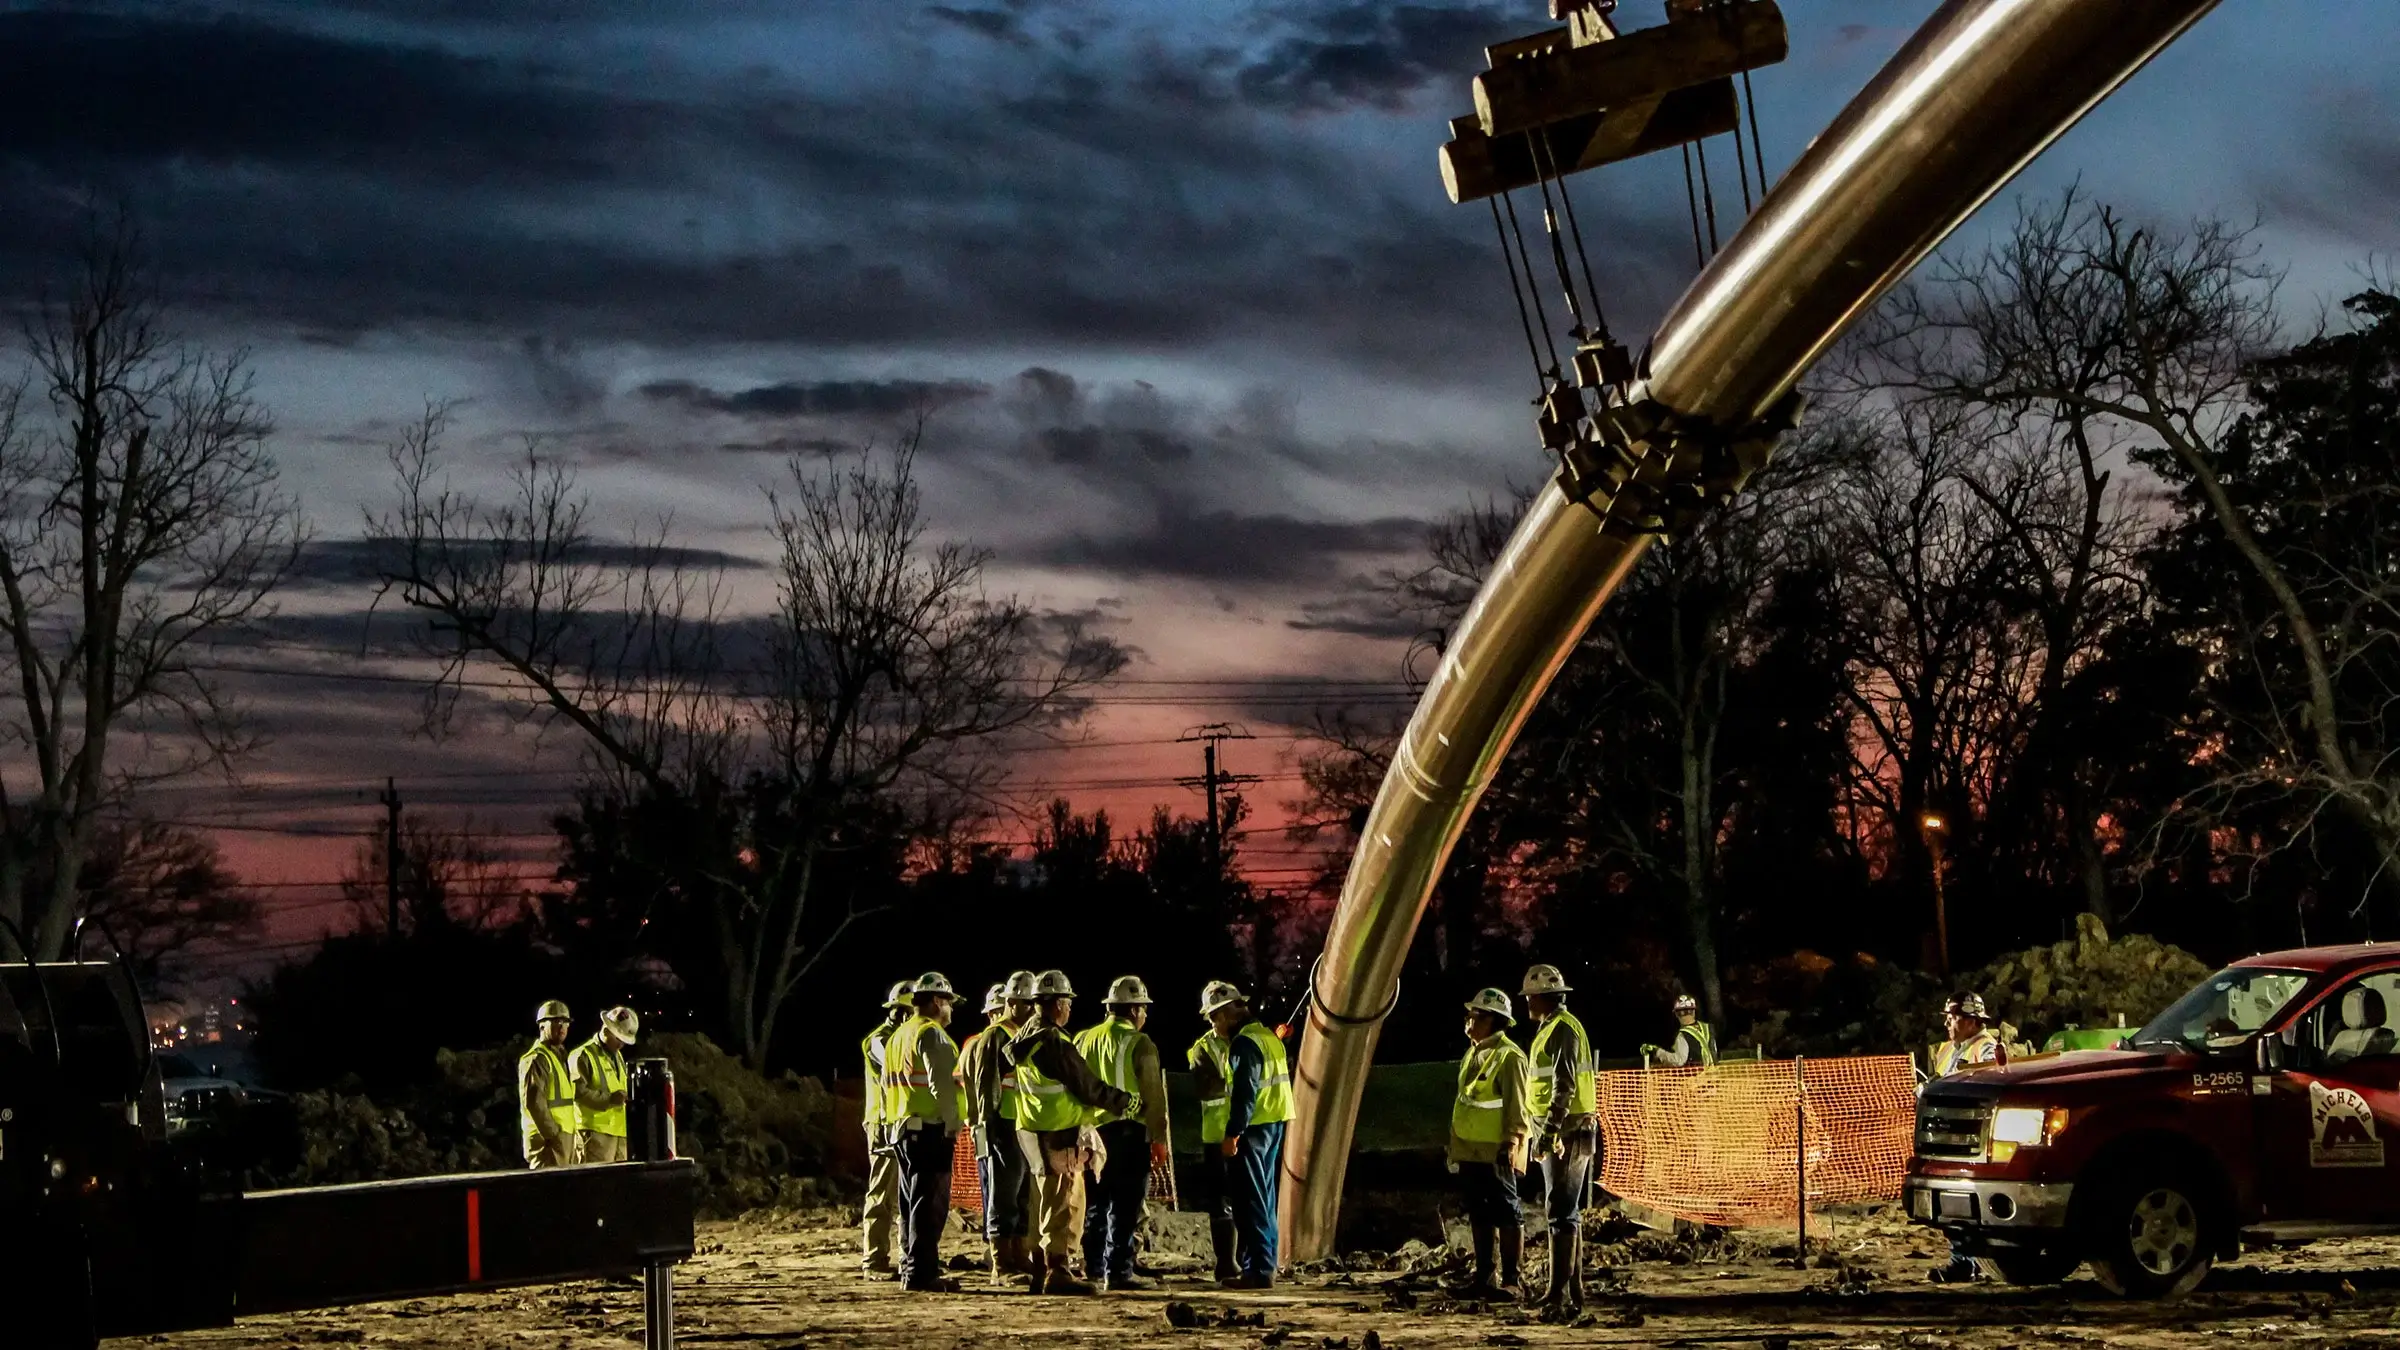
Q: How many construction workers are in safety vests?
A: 14